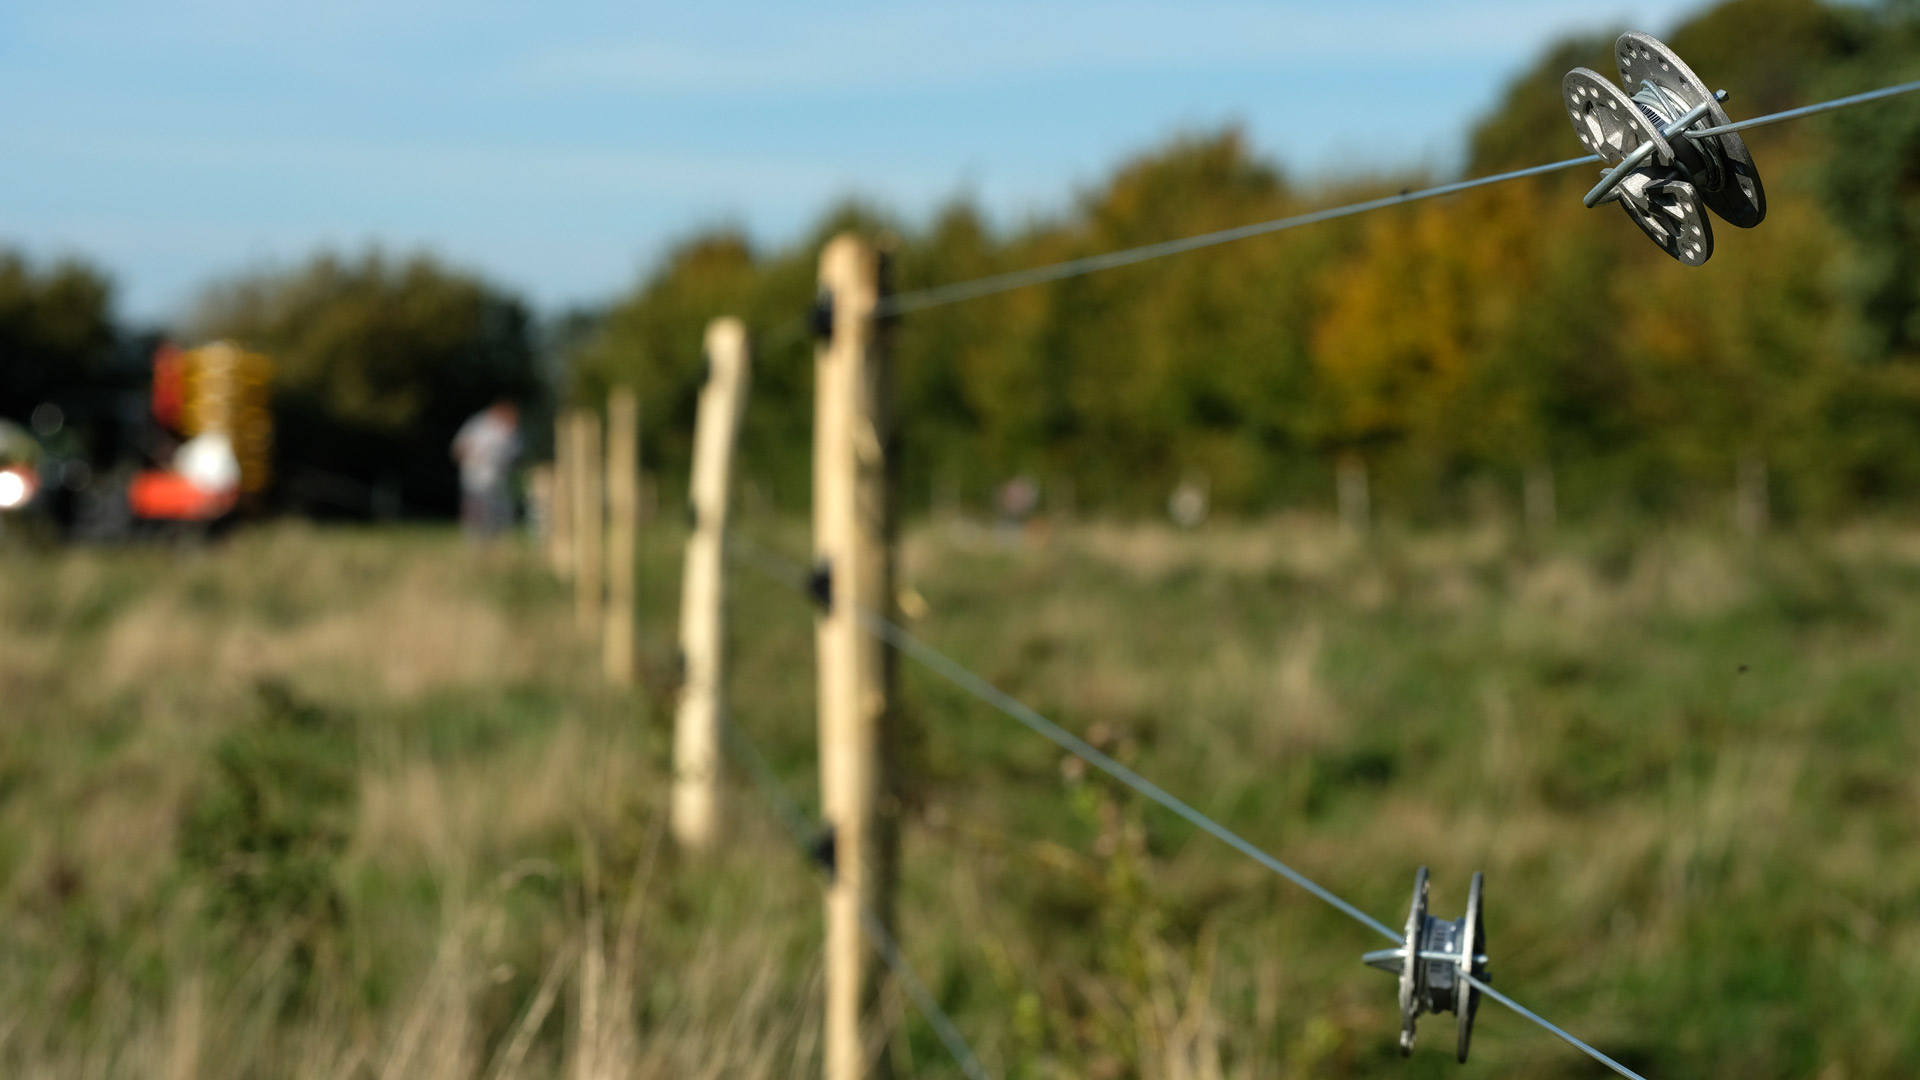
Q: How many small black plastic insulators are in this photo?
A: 3